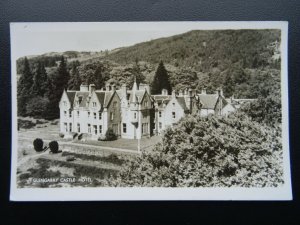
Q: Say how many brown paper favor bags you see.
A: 0